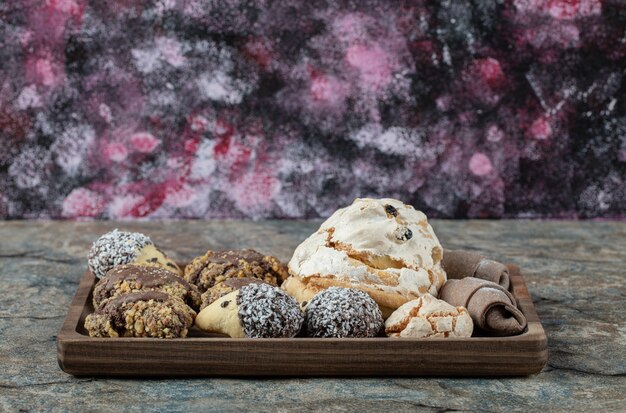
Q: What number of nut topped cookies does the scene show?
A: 4